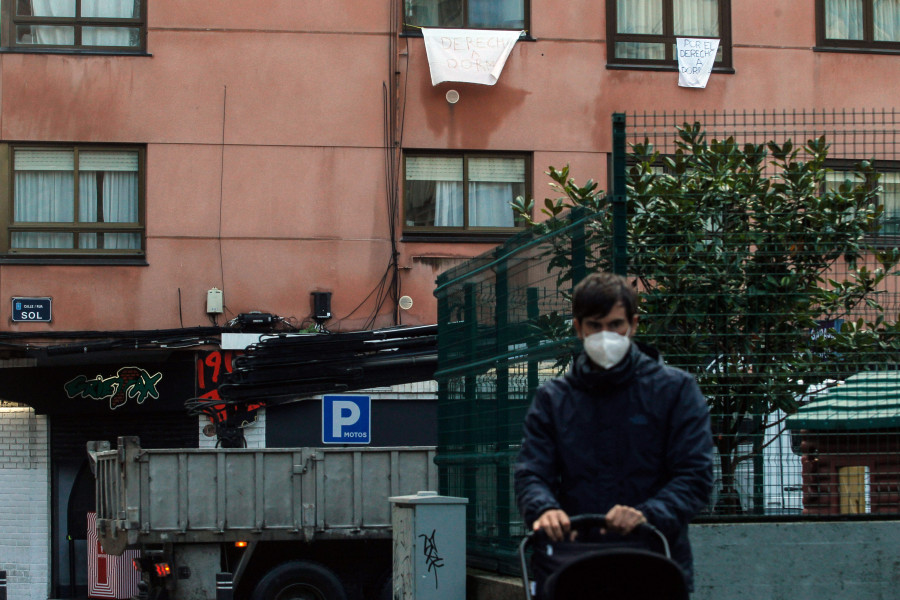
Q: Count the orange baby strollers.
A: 0